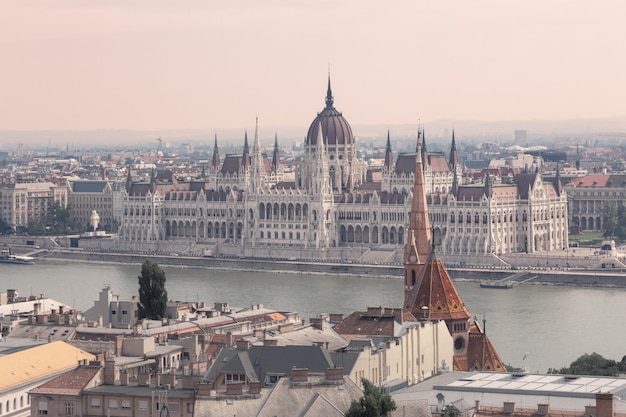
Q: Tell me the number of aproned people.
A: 0